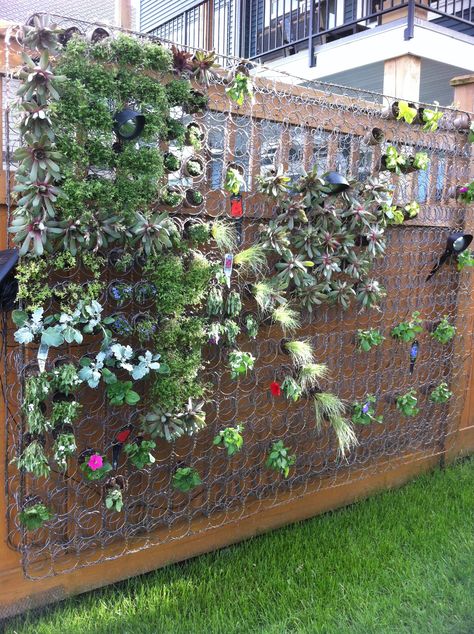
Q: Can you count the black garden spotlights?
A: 3